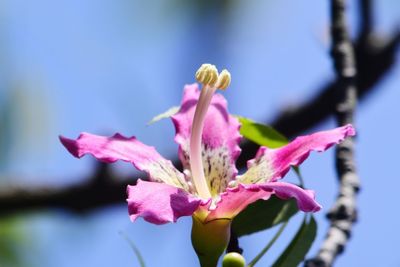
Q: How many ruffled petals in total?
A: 5